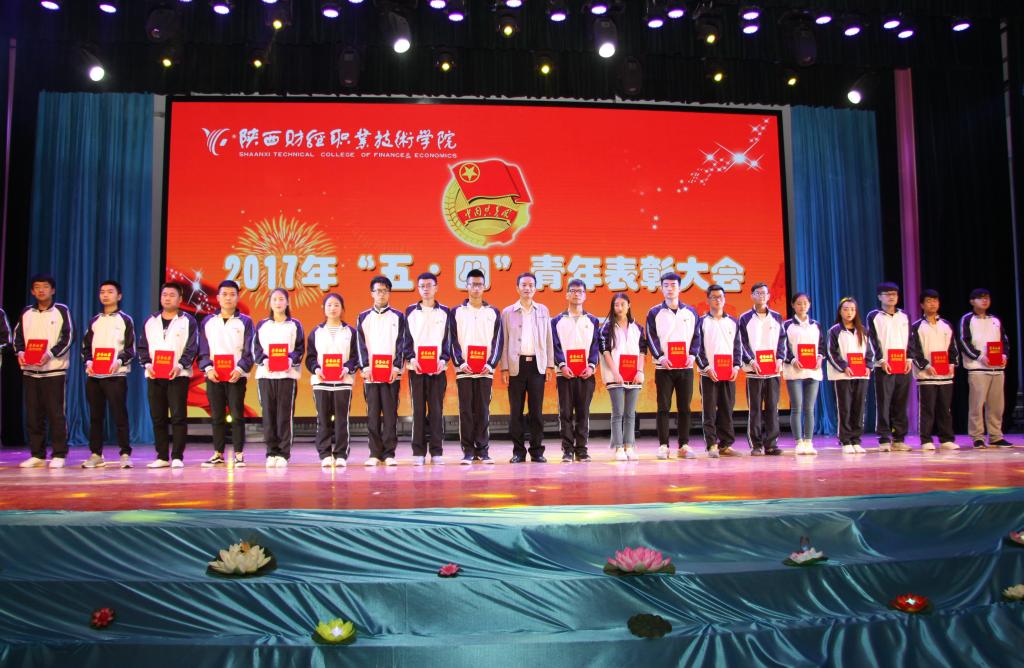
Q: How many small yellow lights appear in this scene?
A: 9